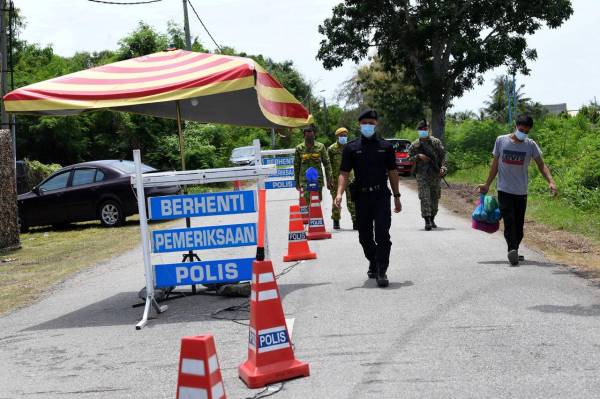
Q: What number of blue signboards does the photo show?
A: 6